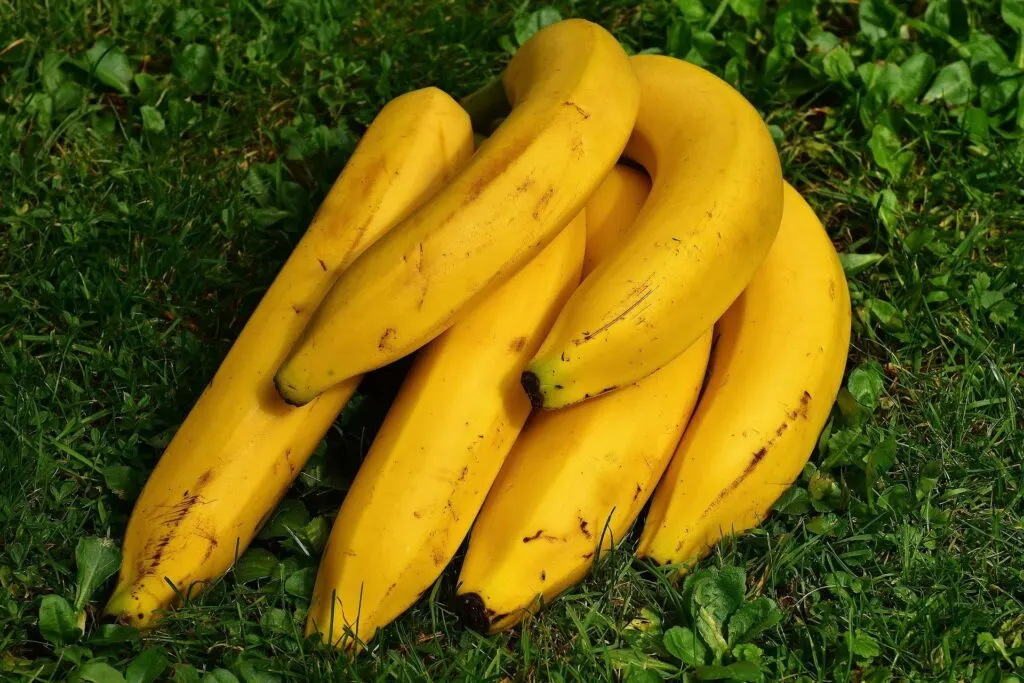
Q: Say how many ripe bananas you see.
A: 6